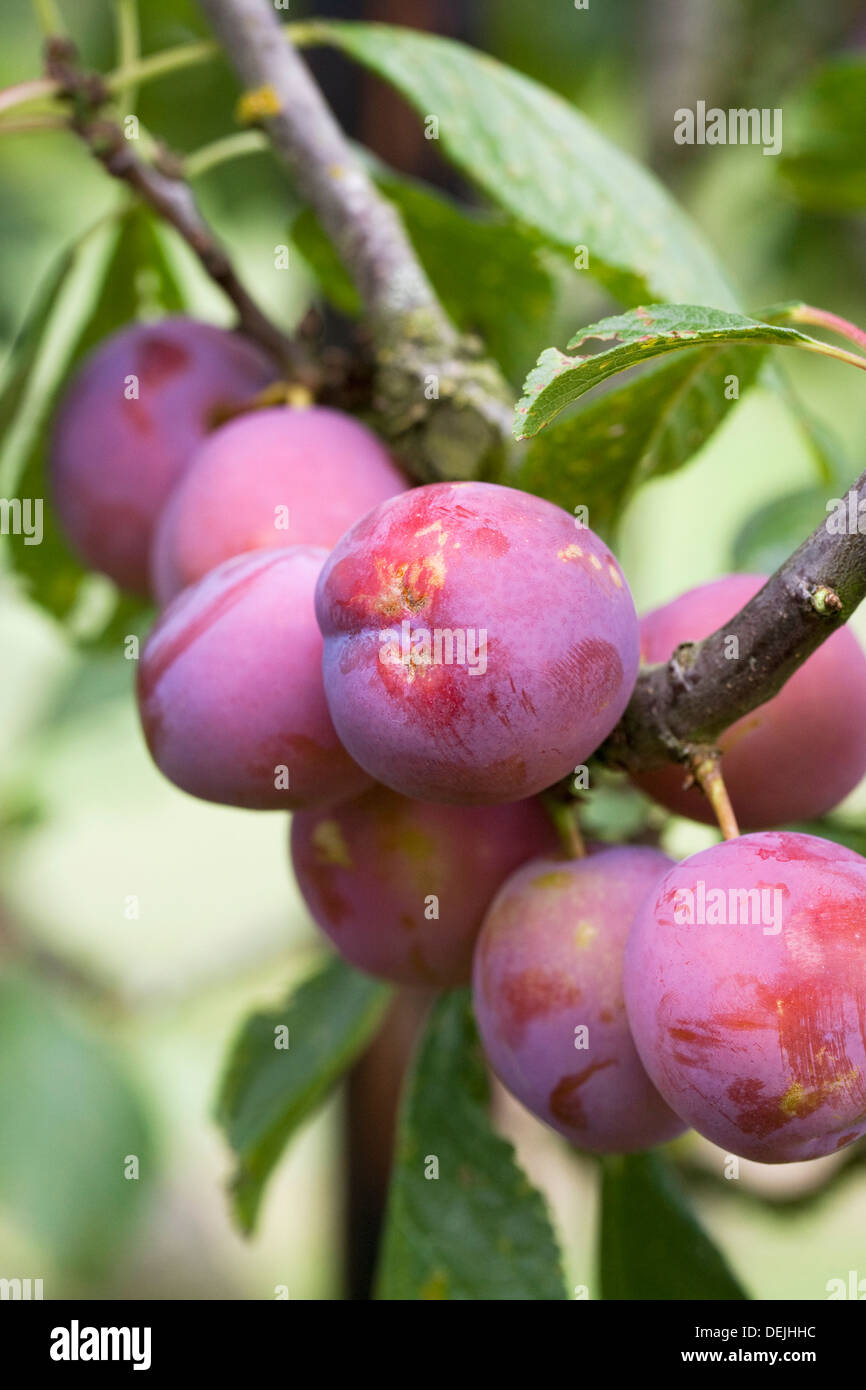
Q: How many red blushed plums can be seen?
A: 8